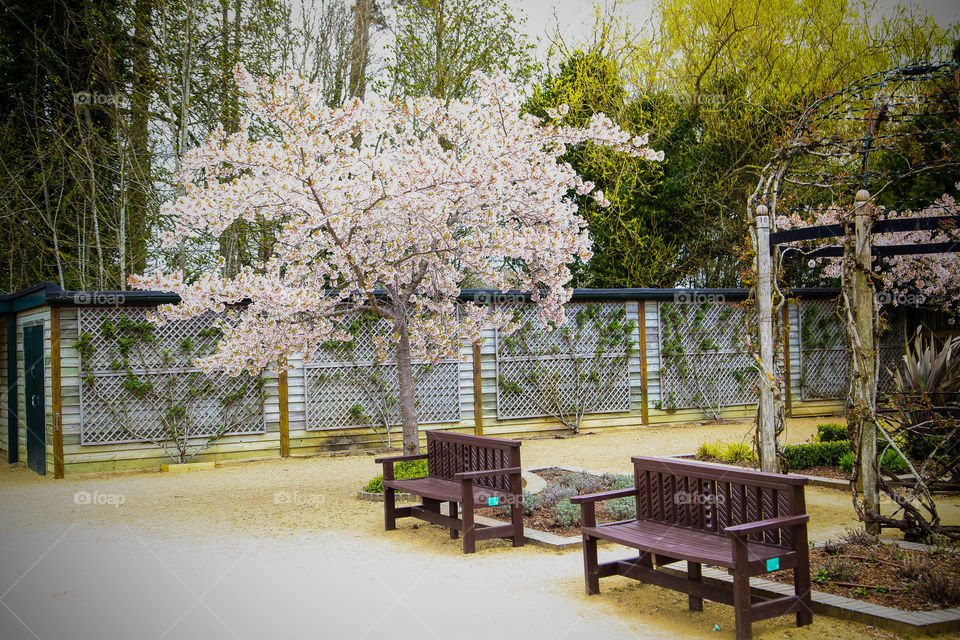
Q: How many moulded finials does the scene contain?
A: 2